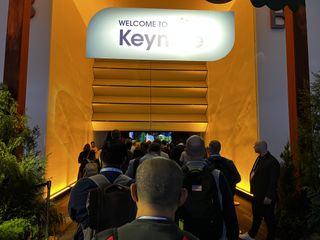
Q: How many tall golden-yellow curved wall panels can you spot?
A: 2